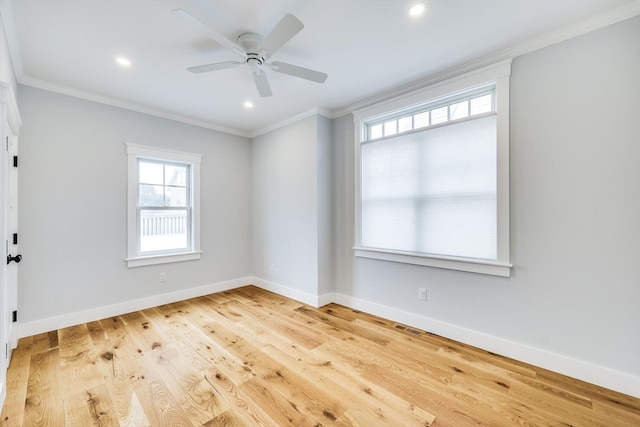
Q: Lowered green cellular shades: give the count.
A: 0